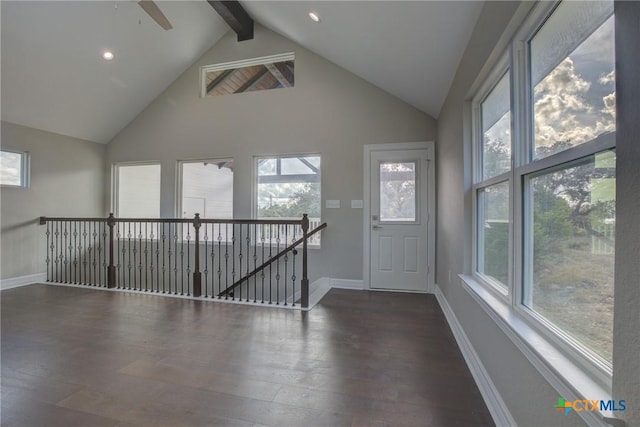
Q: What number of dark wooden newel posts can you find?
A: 3